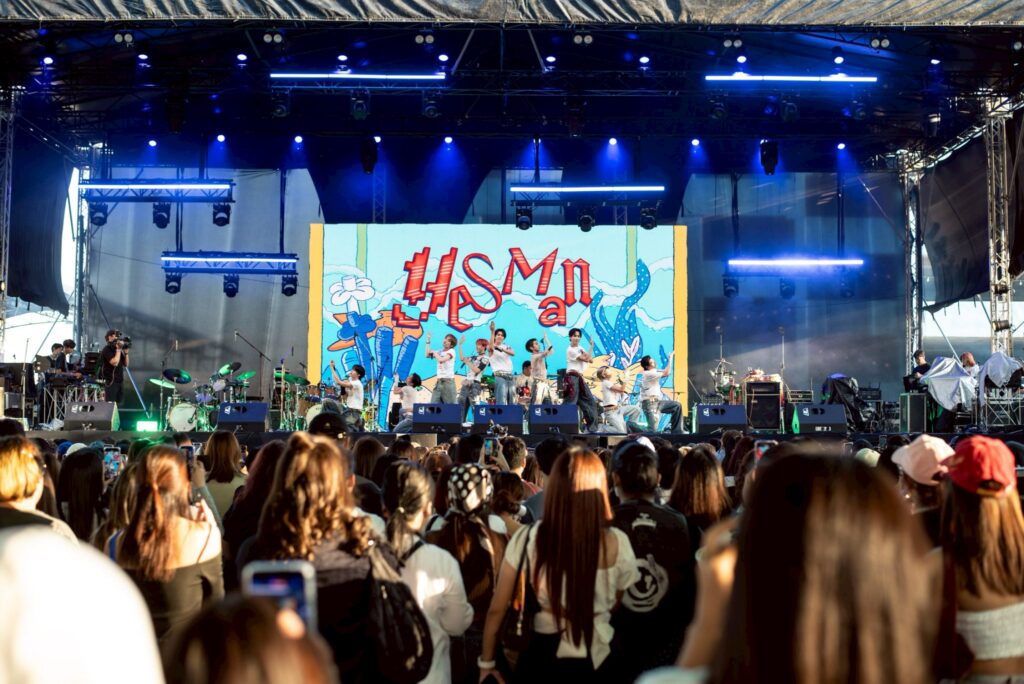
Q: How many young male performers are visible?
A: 9